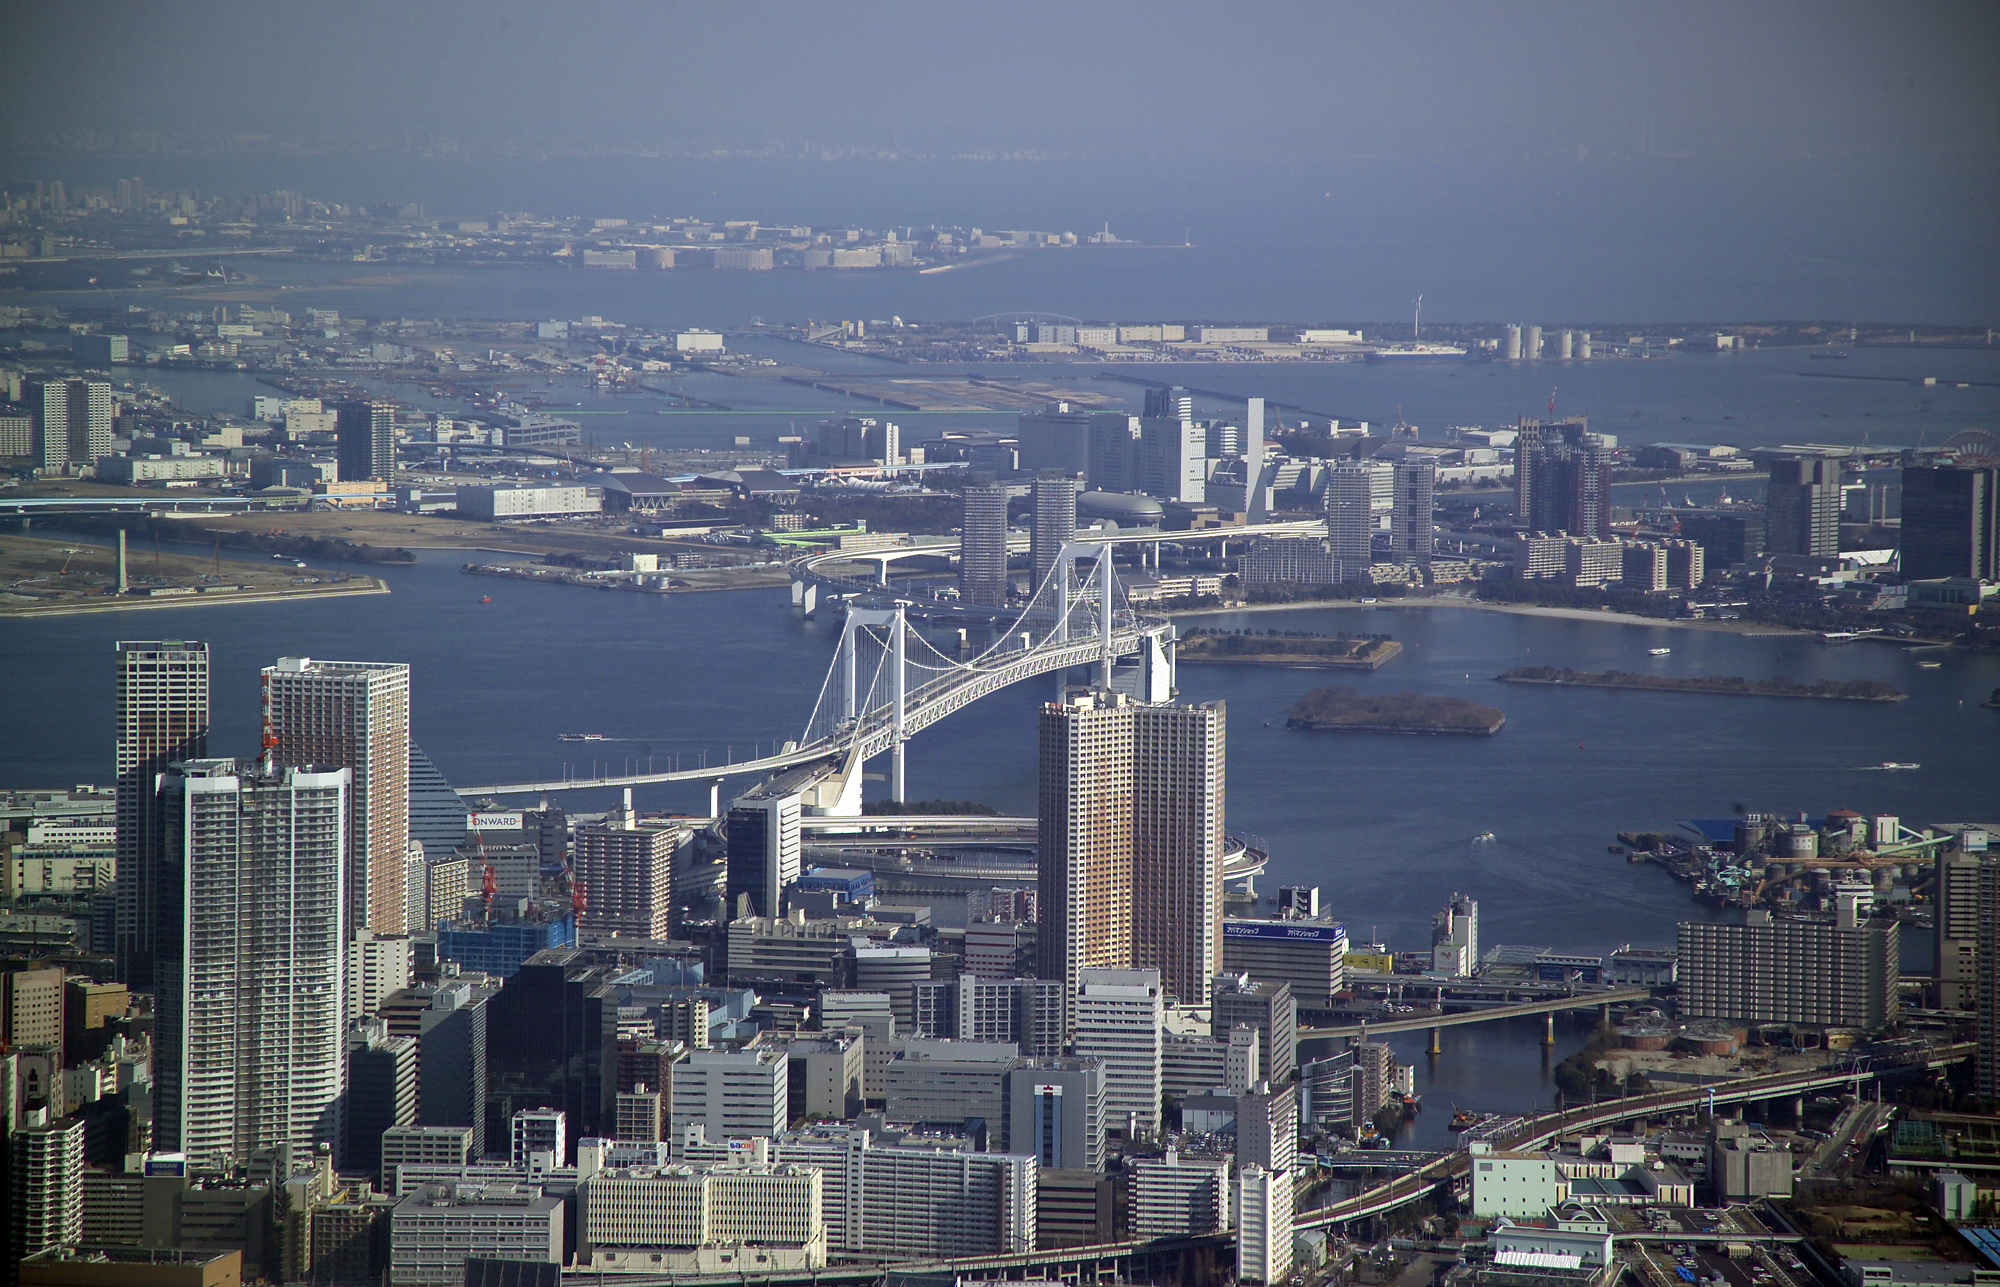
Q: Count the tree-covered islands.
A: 3